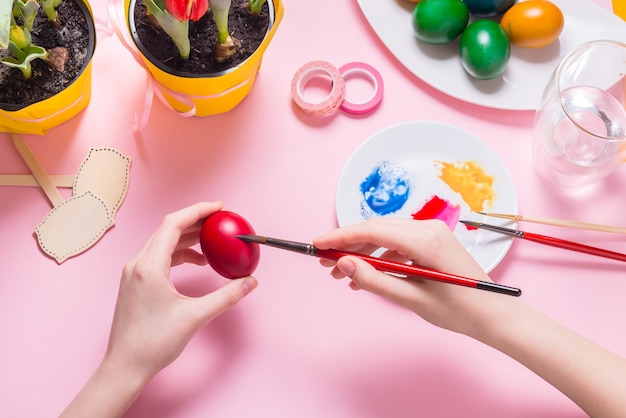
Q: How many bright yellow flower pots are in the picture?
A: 2